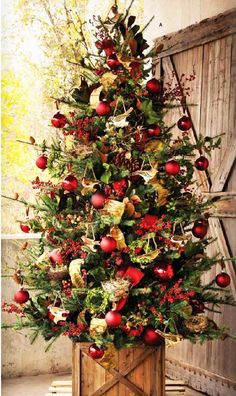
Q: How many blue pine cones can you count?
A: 0